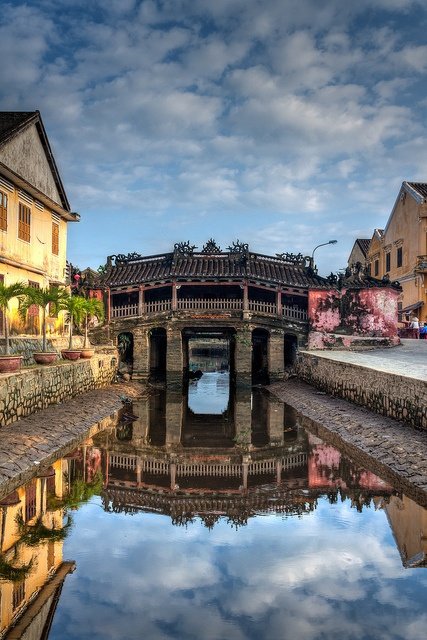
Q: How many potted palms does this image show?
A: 4